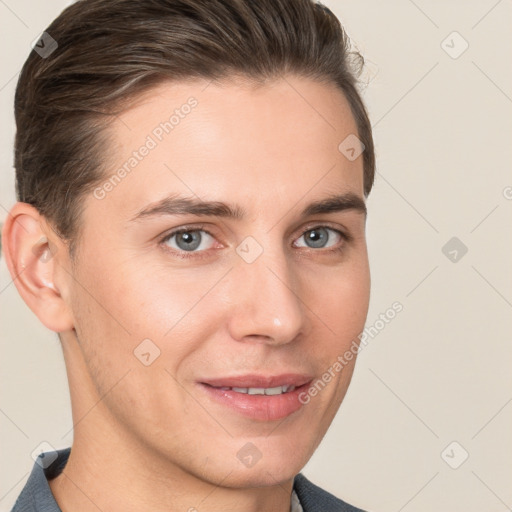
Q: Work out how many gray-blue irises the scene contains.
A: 2